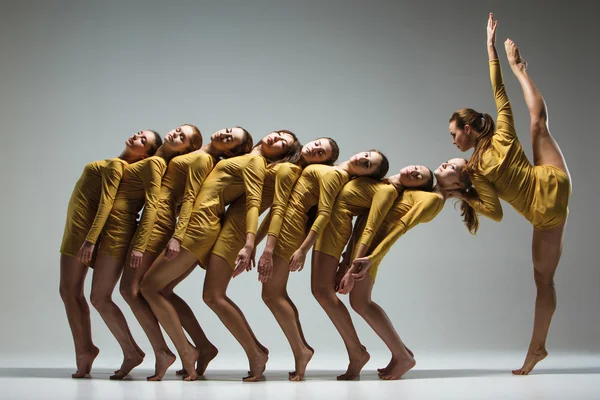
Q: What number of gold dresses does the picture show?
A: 9